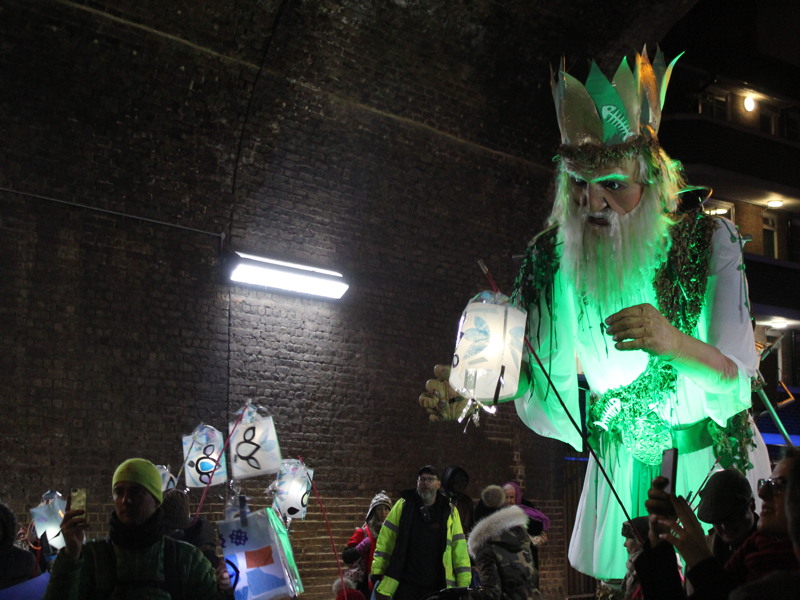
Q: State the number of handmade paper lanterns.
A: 7